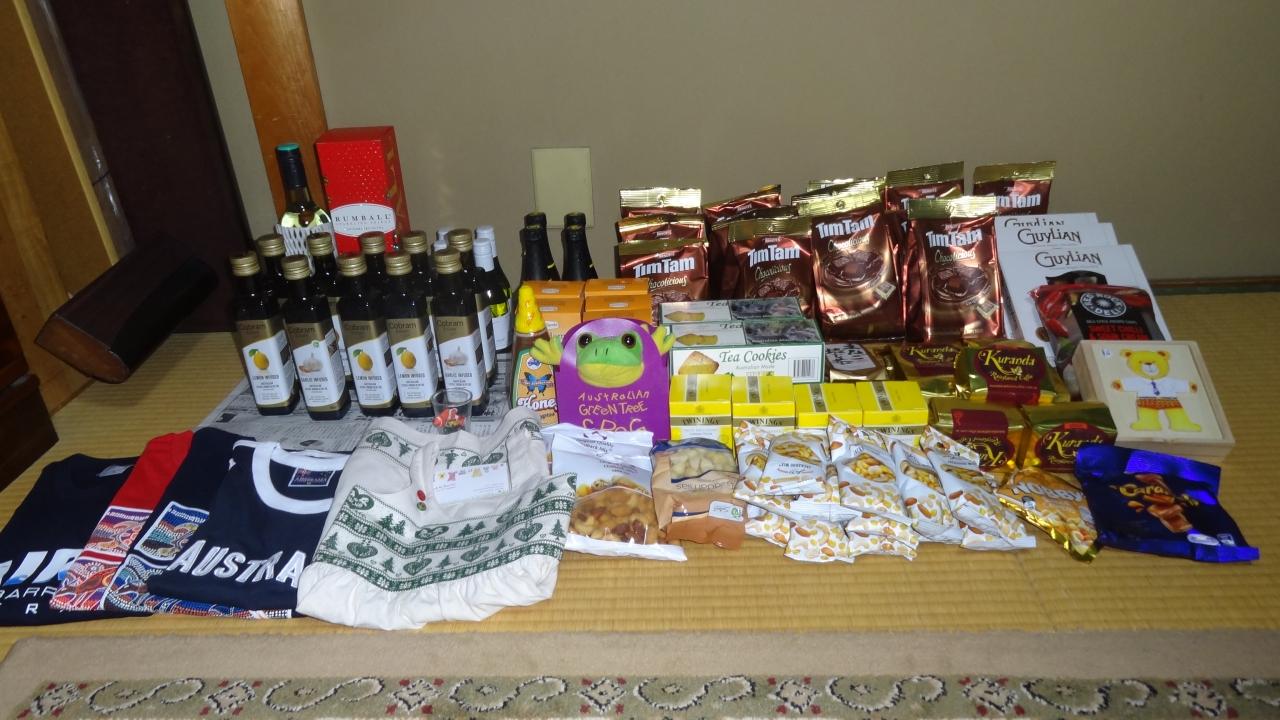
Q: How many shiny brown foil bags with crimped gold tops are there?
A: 13